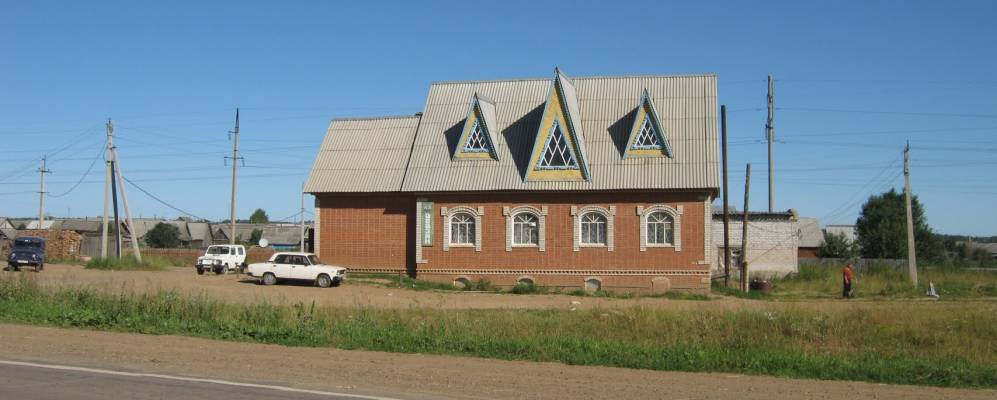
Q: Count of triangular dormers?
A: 3